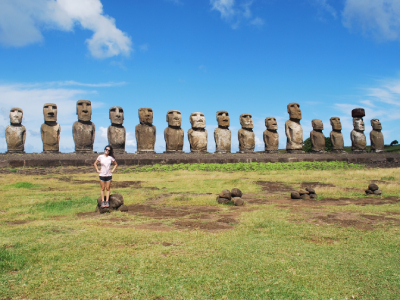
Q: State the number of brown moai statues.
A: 15